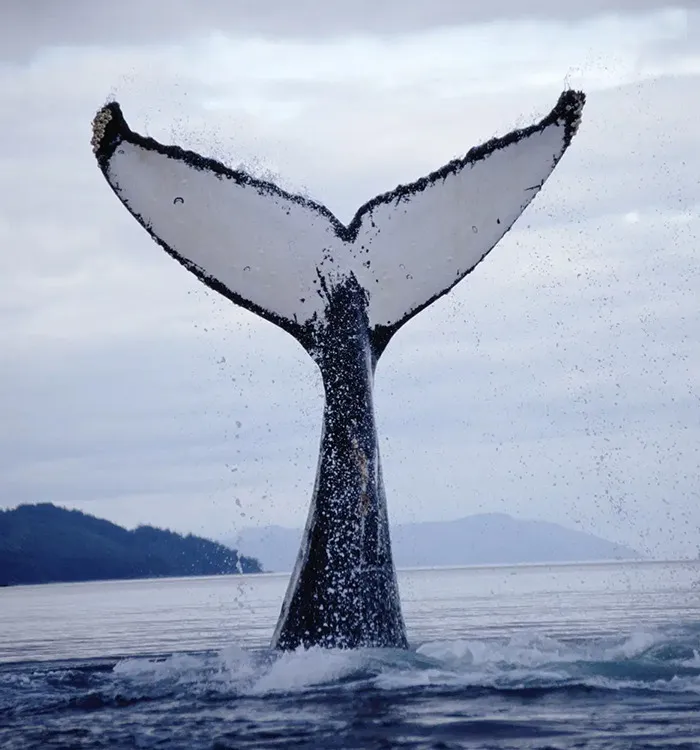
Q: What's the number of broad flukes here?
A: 2